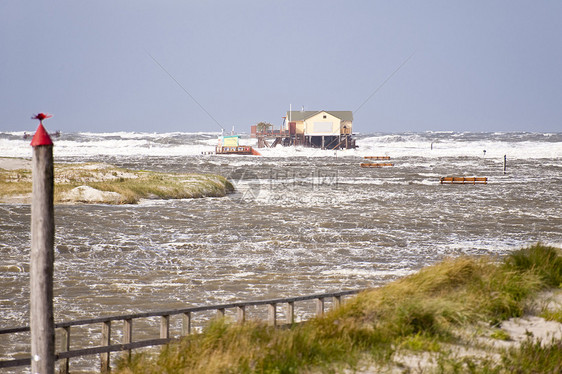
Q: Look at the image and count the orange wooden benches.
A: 3